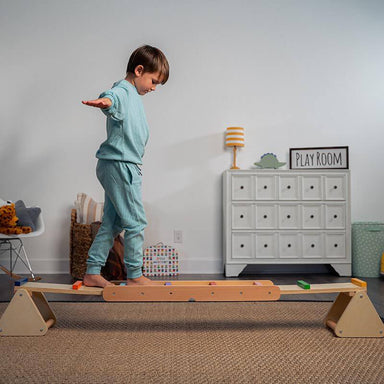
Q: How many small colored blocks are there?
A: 8